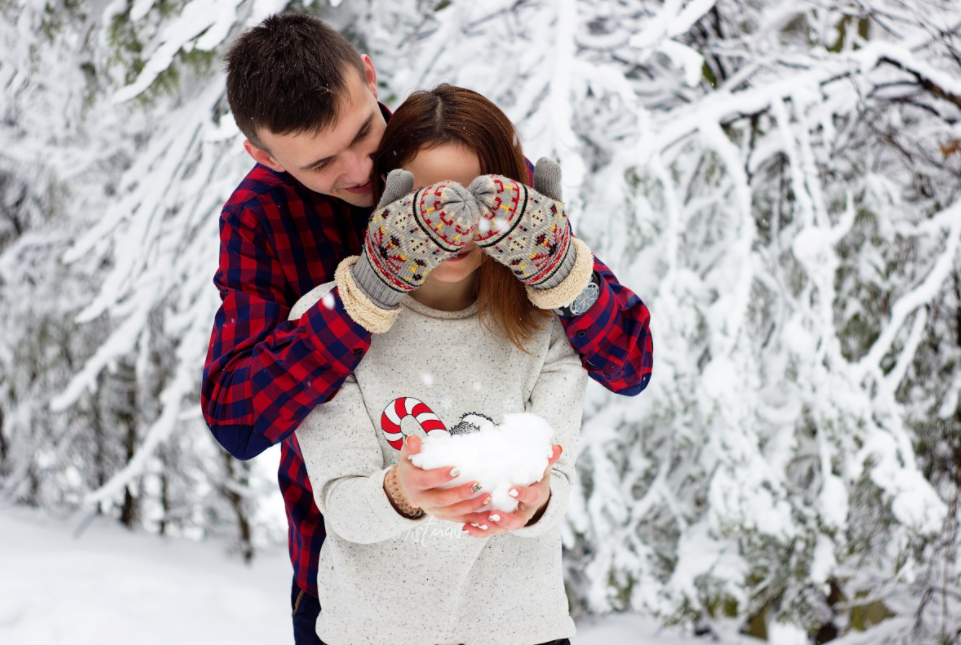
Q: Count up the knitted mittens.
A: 2